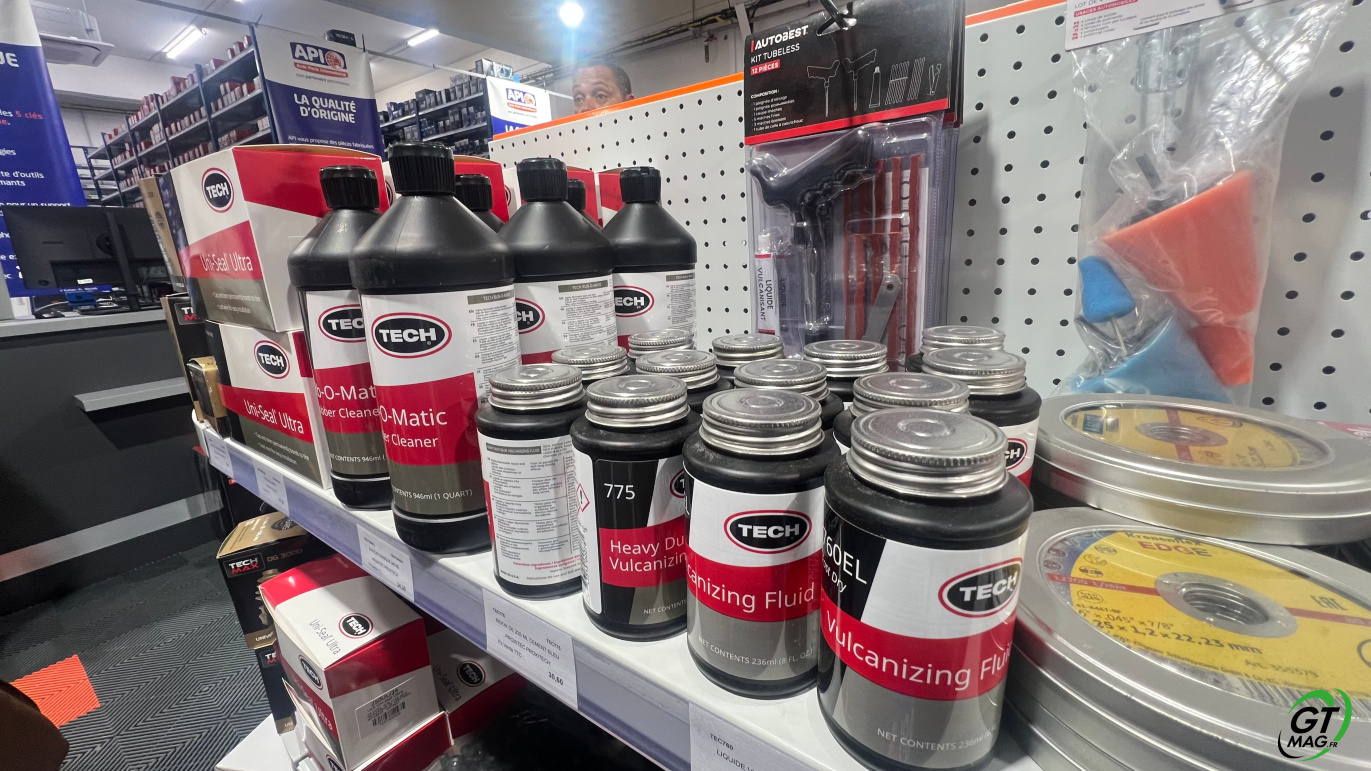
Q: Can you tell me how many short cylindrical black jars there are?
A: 13